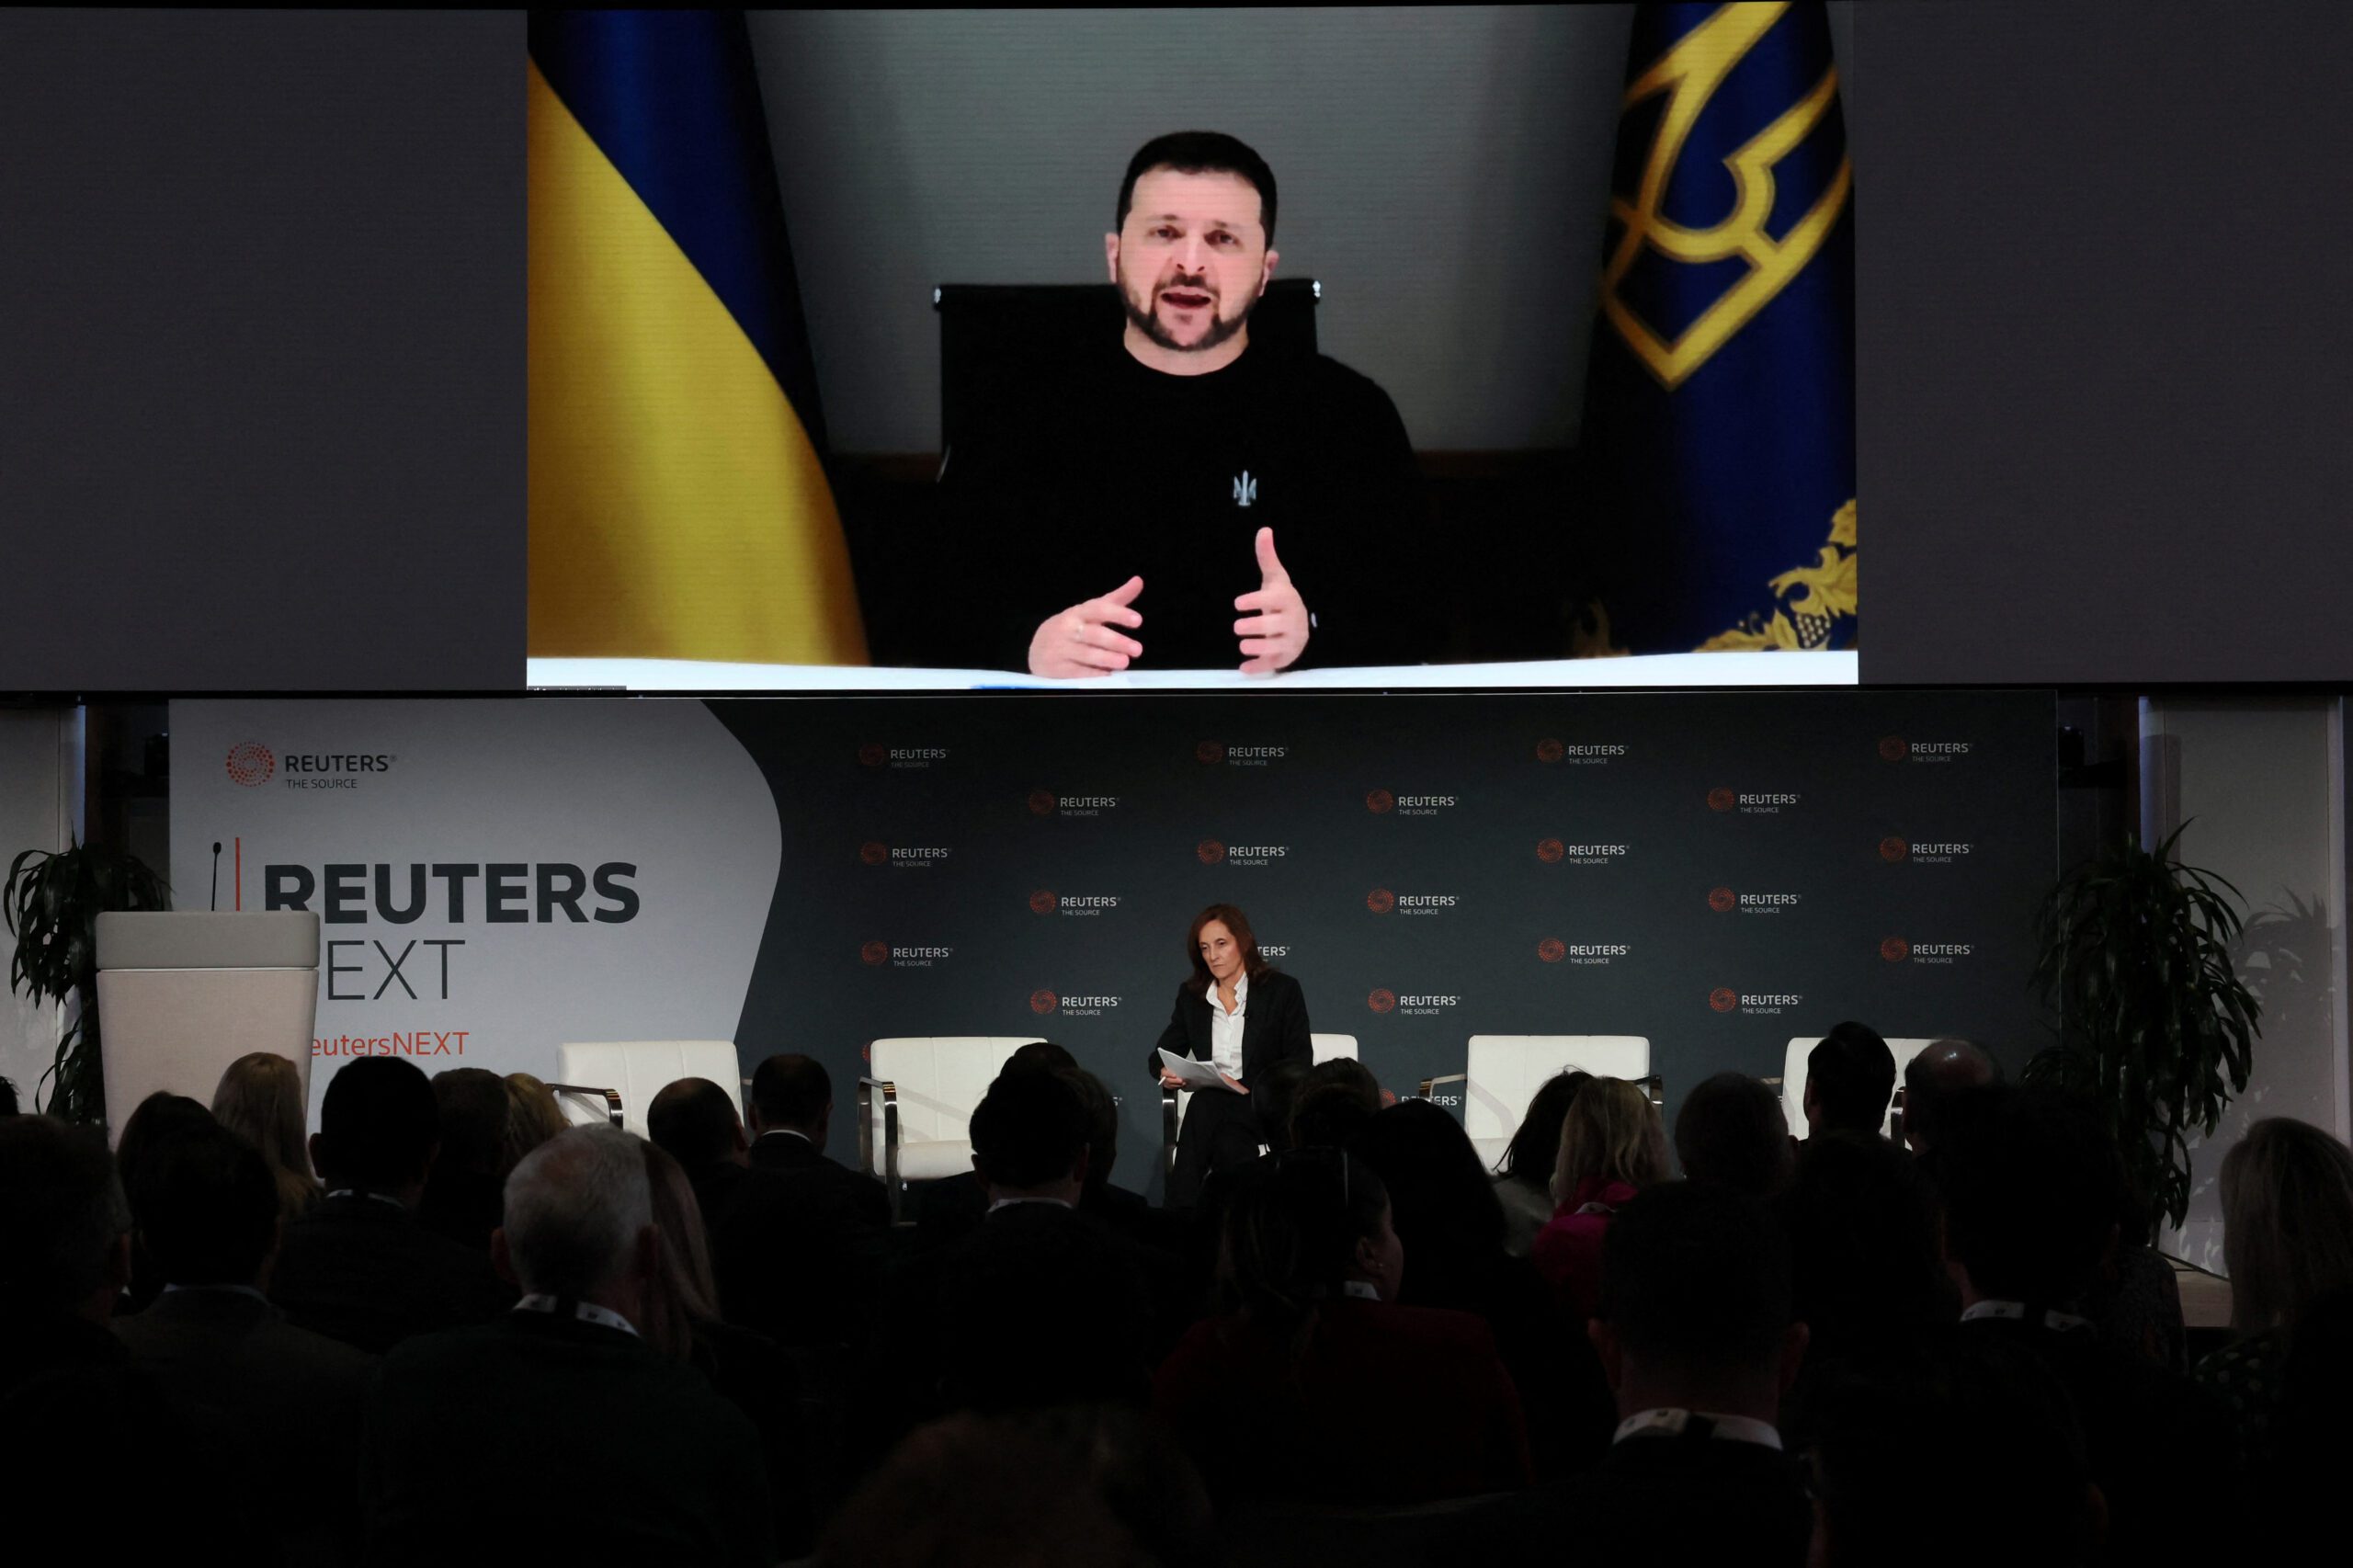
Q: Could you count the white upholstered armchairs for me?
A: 5